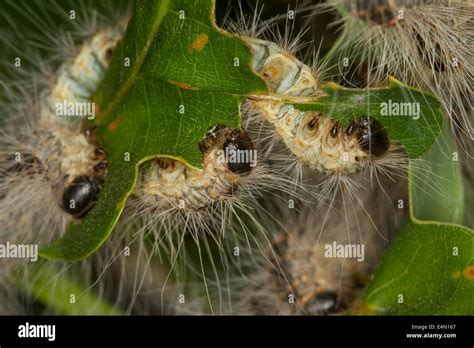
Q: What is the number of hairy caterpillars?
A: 5